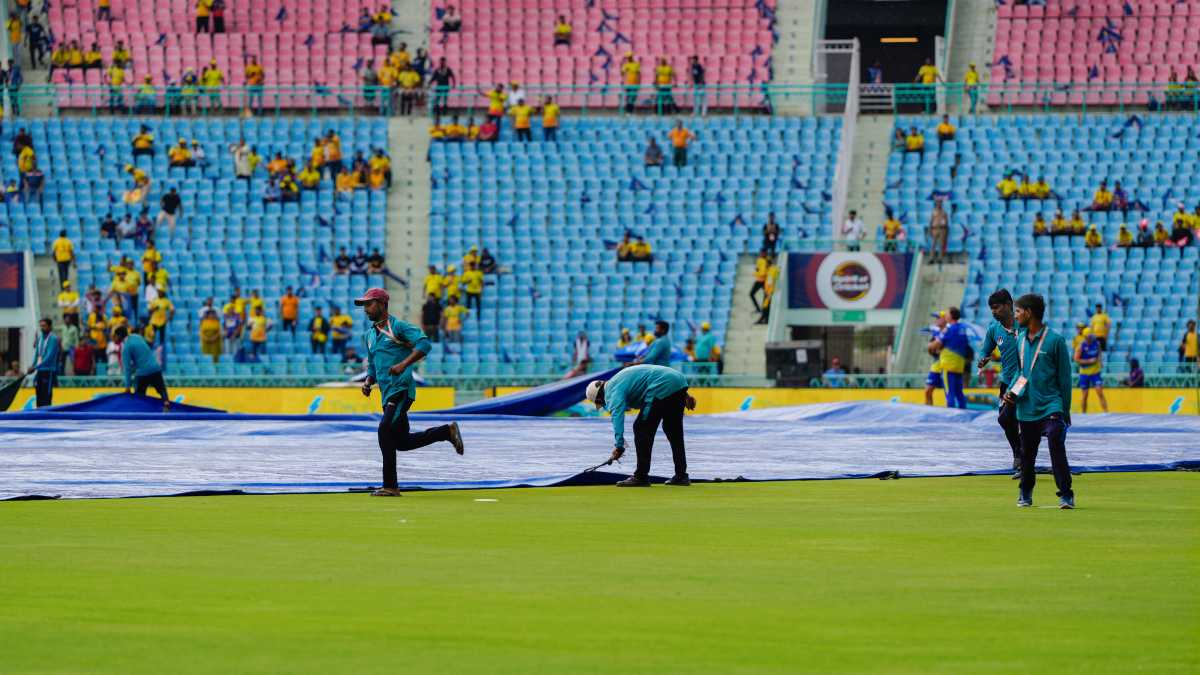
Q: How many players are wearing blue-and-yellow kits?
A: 3